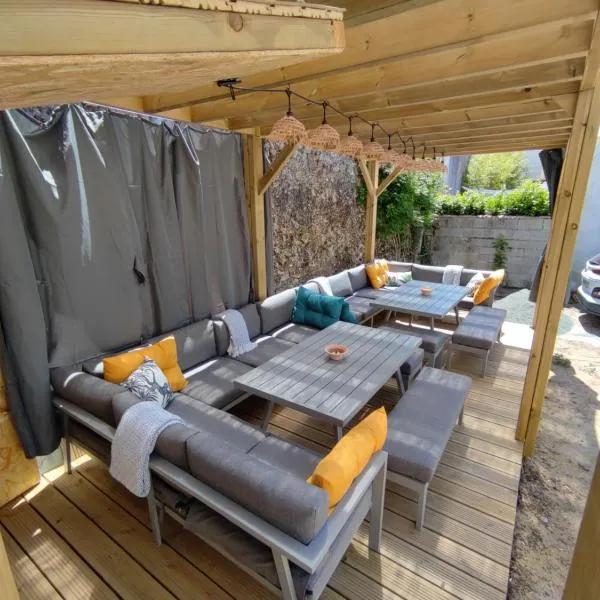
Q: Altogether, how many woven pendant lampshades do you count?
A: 10